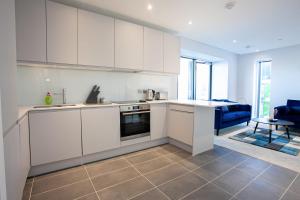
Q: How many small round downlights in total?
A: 4